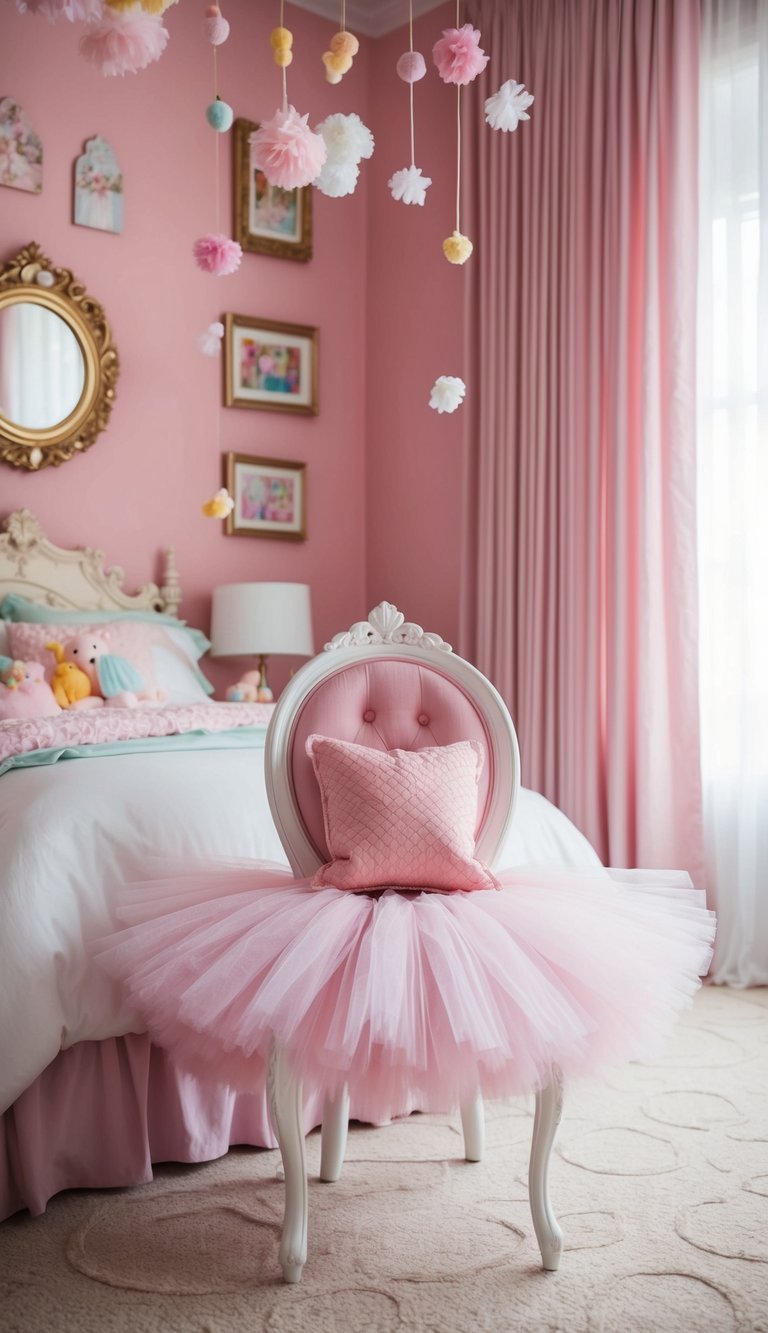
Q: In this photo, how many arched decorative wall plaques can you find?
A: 2